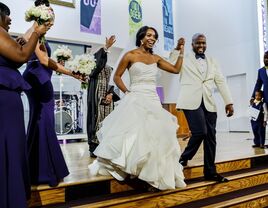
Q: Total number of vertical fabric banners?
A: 3